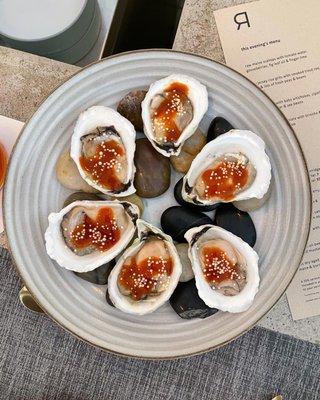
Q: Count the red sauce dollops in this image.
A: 6